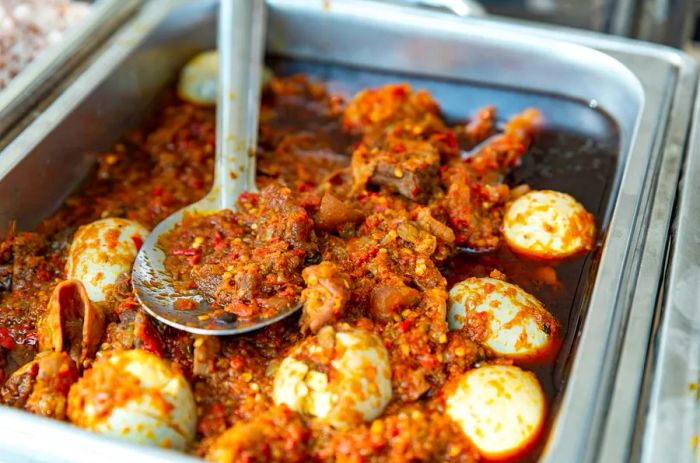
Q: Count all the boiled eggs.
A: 7